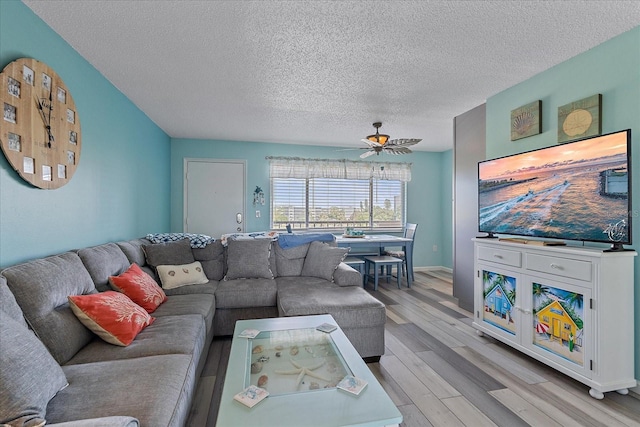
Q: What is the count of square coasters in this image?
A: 4